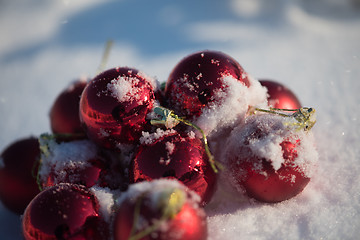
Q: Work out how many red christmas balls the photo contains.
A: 10